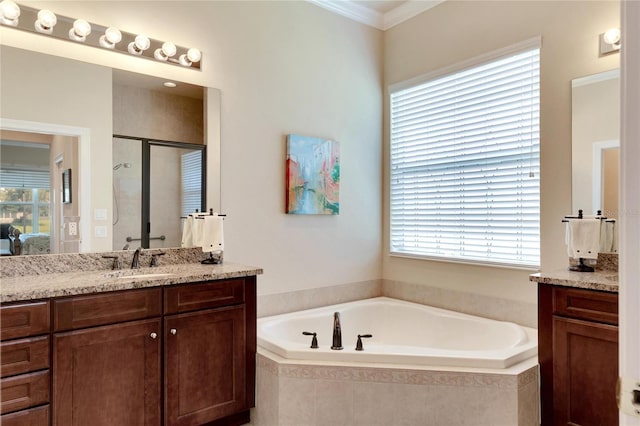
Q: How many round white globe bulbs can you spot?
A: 8